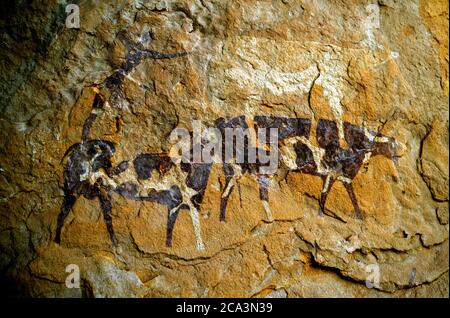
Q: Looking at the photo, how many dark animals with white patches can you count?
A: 2